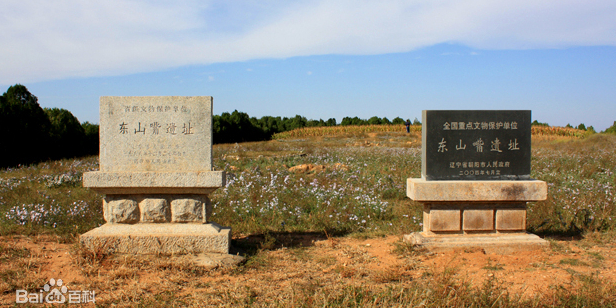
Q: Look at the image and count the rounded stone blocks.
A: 3